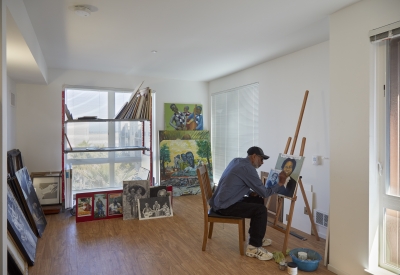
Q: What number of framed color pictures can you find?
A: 3